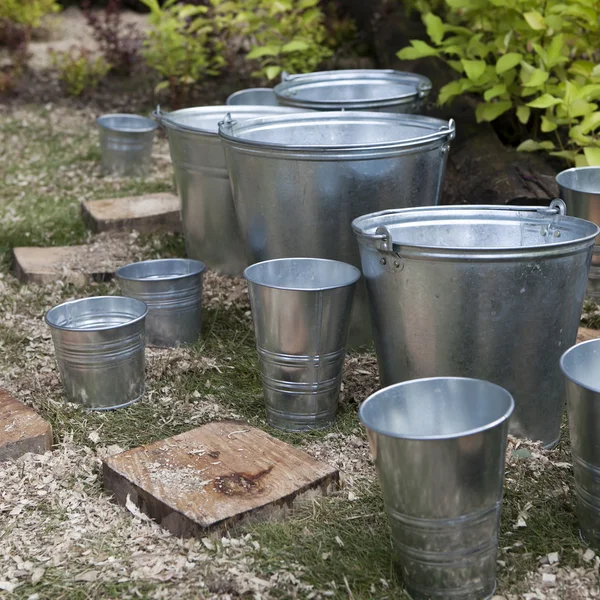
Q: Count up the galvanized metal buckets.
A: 12